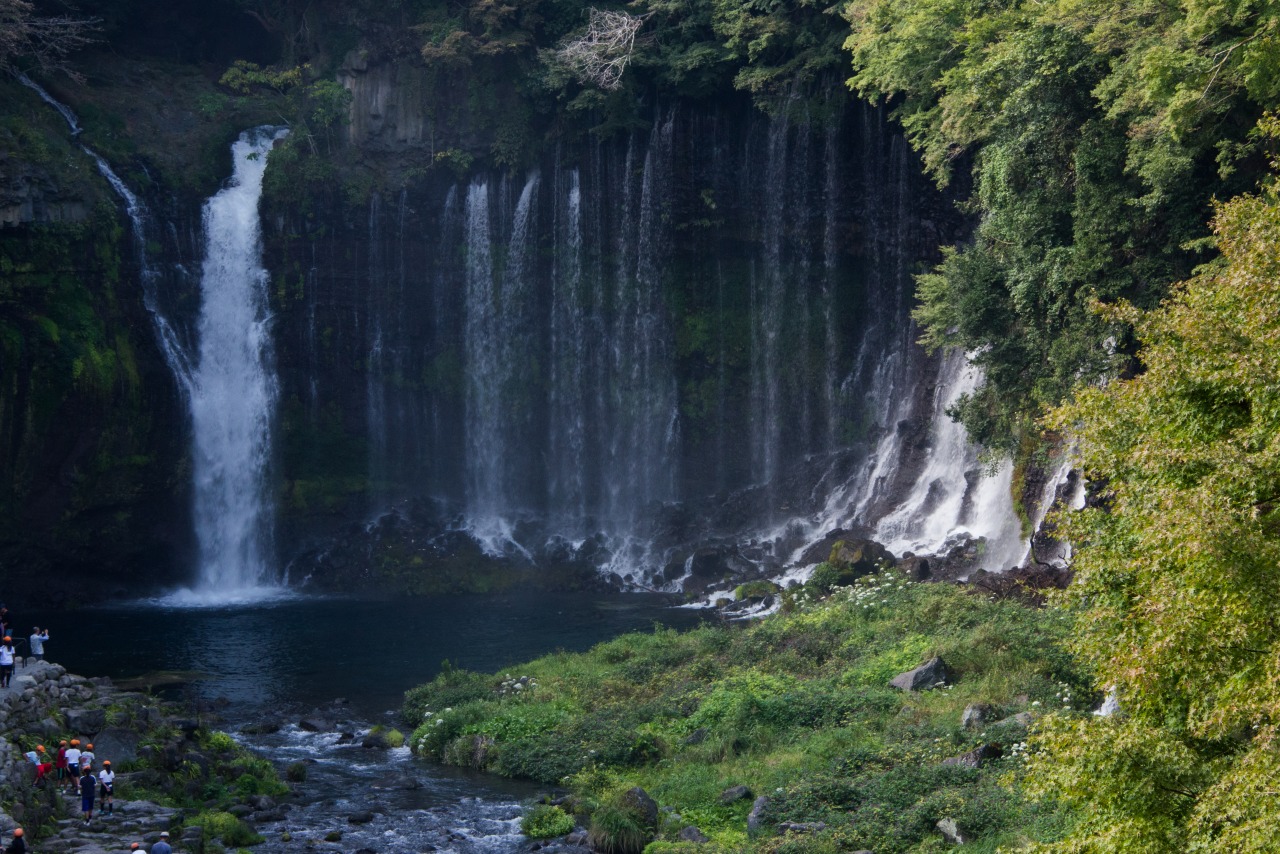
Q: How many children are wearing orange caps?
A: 10